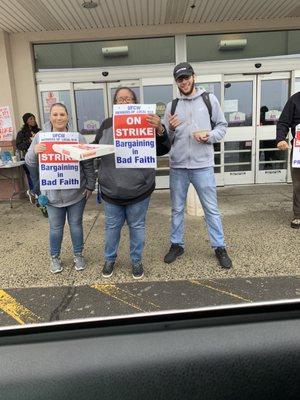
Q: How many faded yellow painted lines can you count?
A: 3